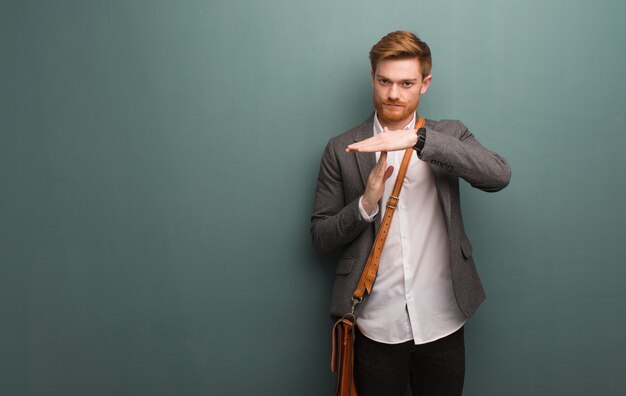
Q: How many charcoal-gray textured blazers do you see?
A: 1